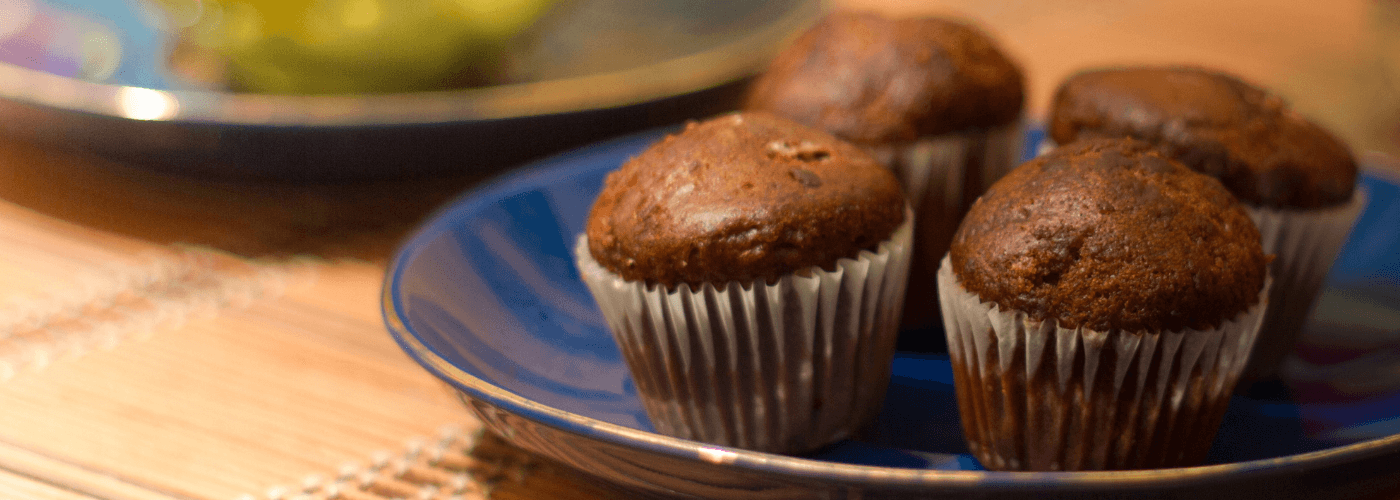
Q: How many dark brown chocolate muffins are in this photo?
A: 4